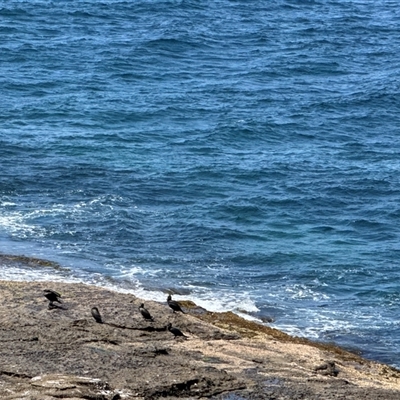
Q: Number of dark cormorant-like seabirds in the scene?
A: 5